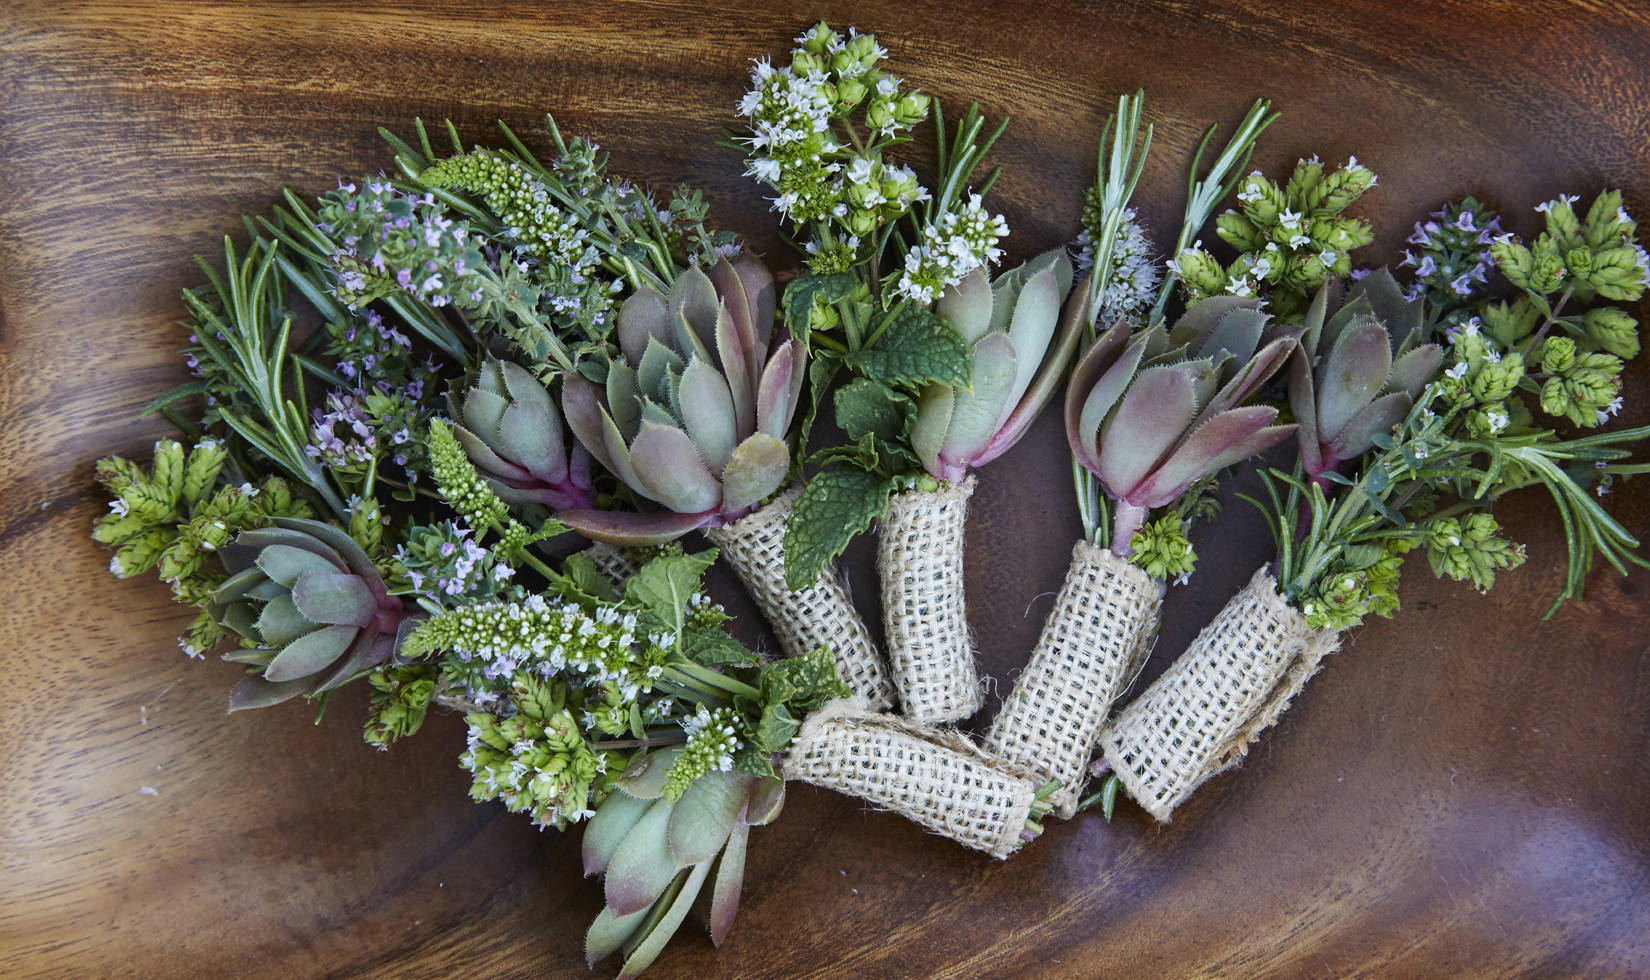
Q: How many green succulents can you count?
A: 7